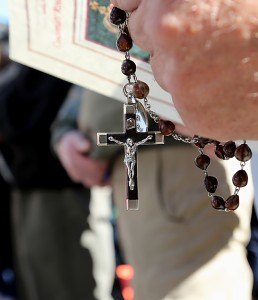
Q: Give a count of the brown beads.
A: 14